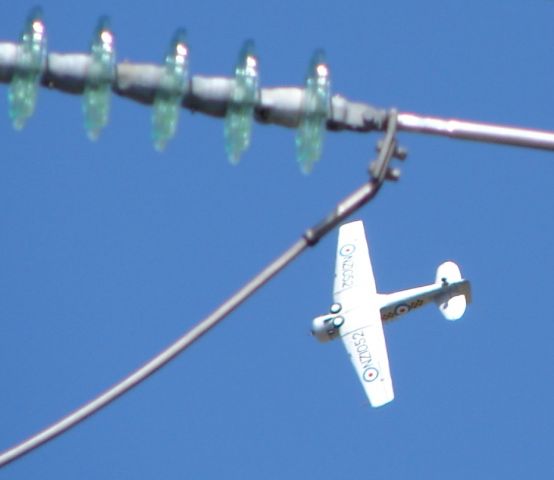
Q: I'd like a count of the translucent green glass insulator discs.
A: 5